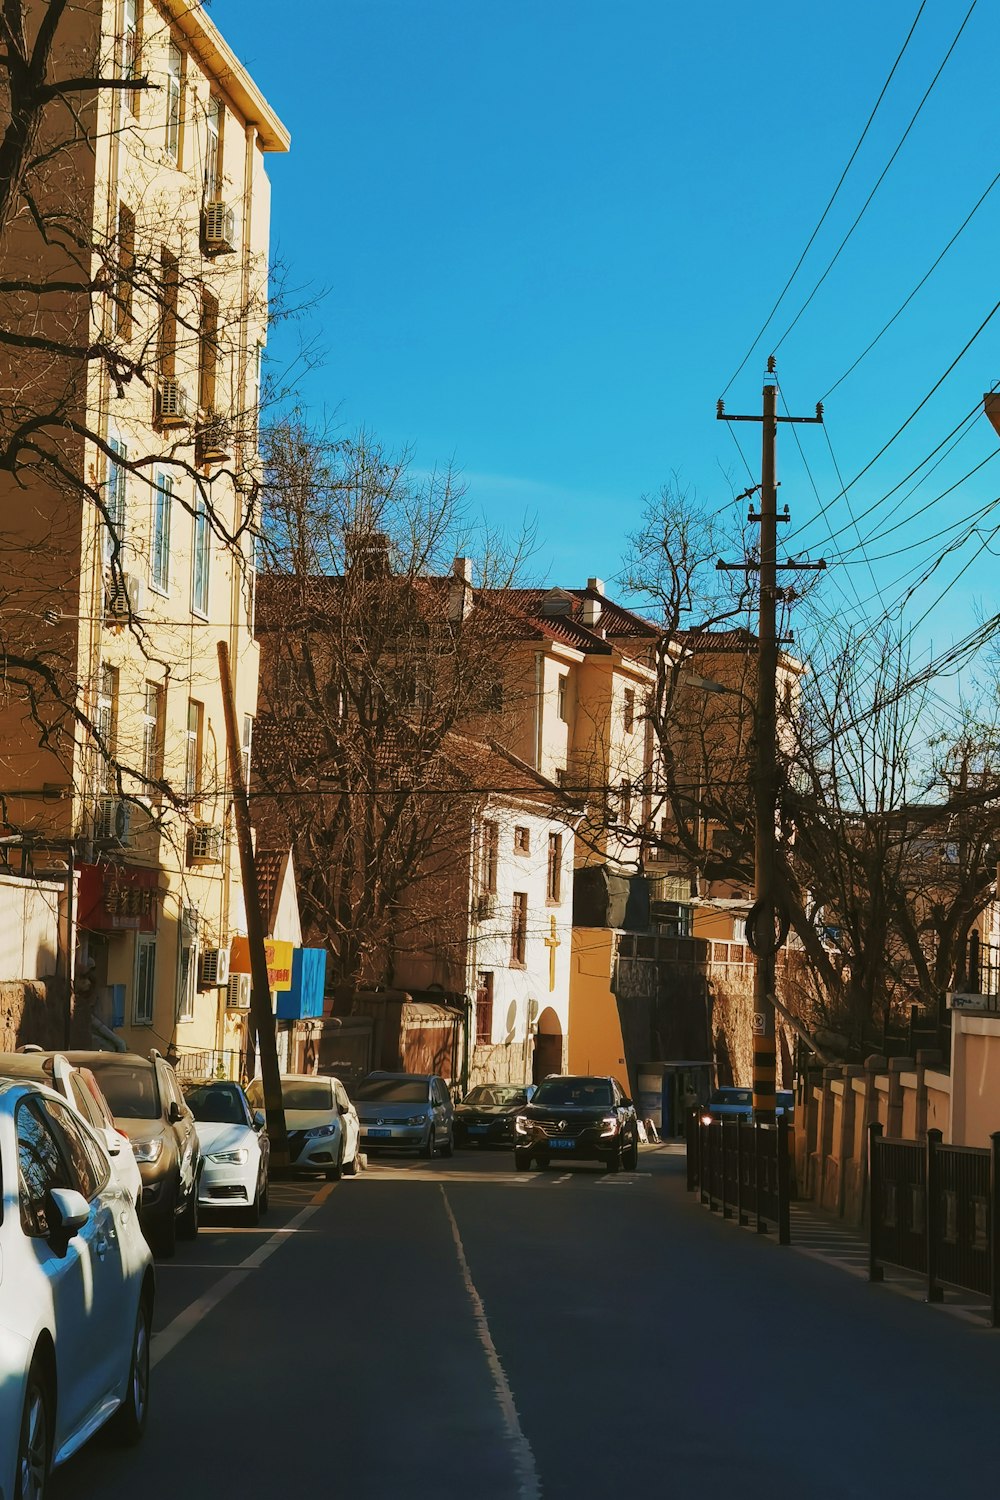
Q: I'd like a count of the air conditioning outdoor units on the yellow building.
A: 8